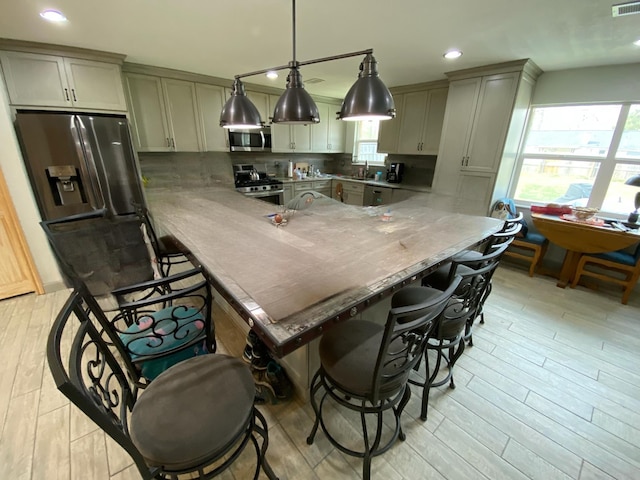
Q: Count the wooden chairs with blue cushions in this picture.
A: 2